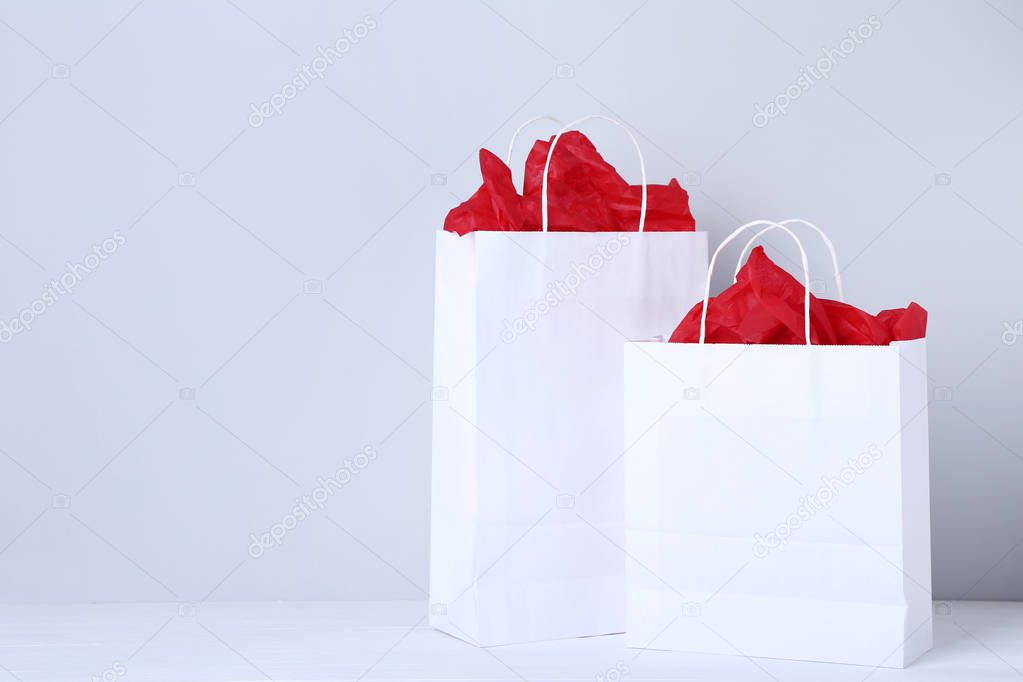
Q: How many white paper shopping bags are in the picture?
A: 2